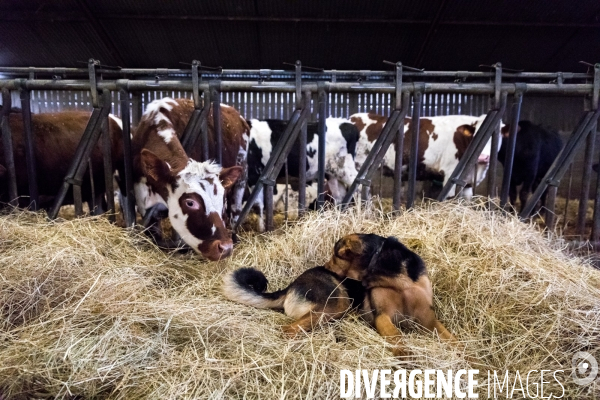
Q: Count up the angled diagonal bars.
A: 6